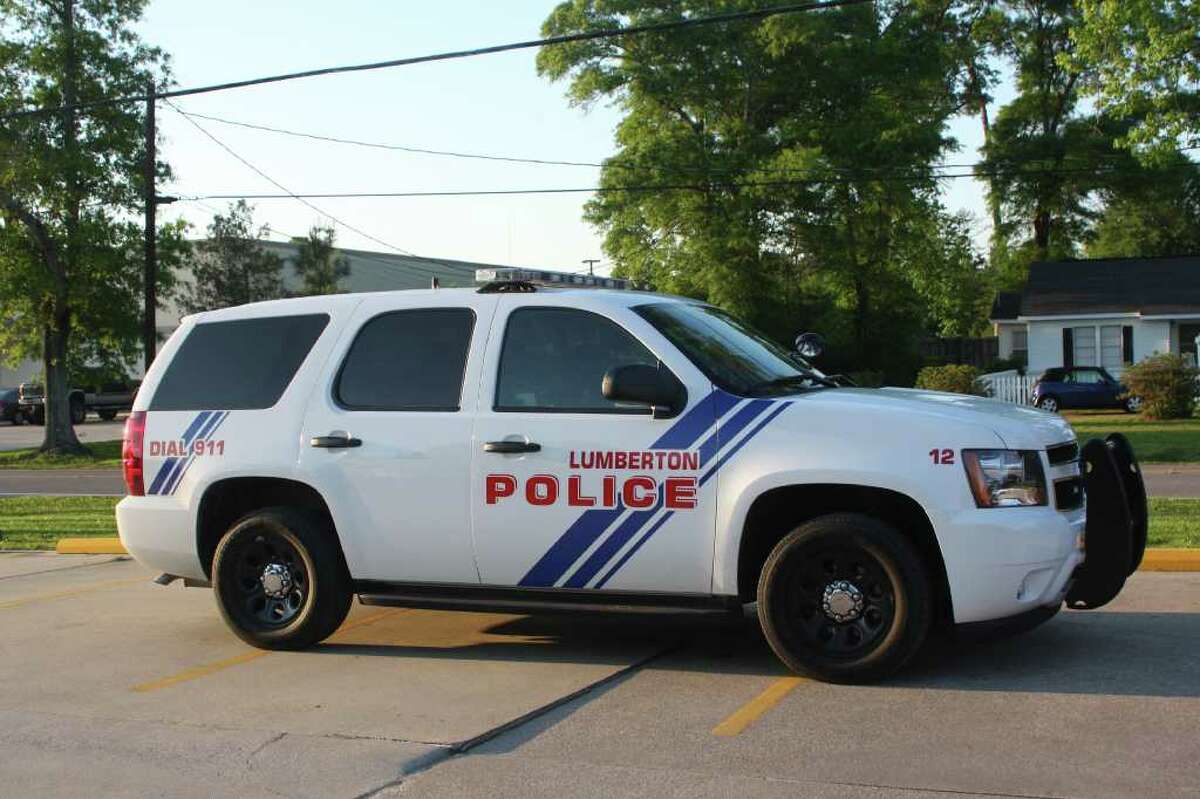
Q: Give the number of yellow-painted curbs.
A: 2